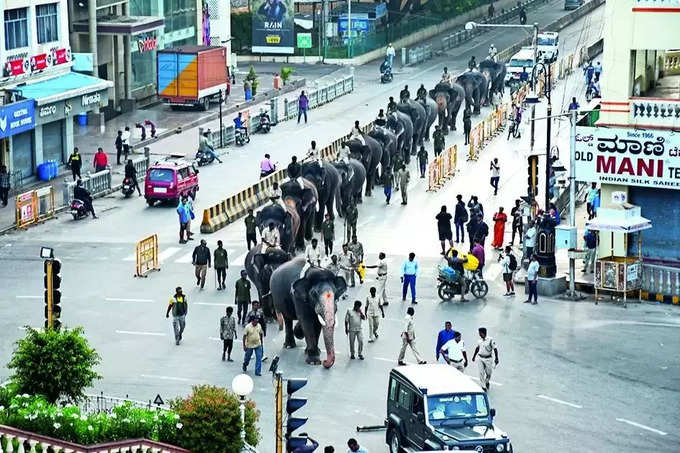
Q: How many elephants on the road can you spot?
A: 14